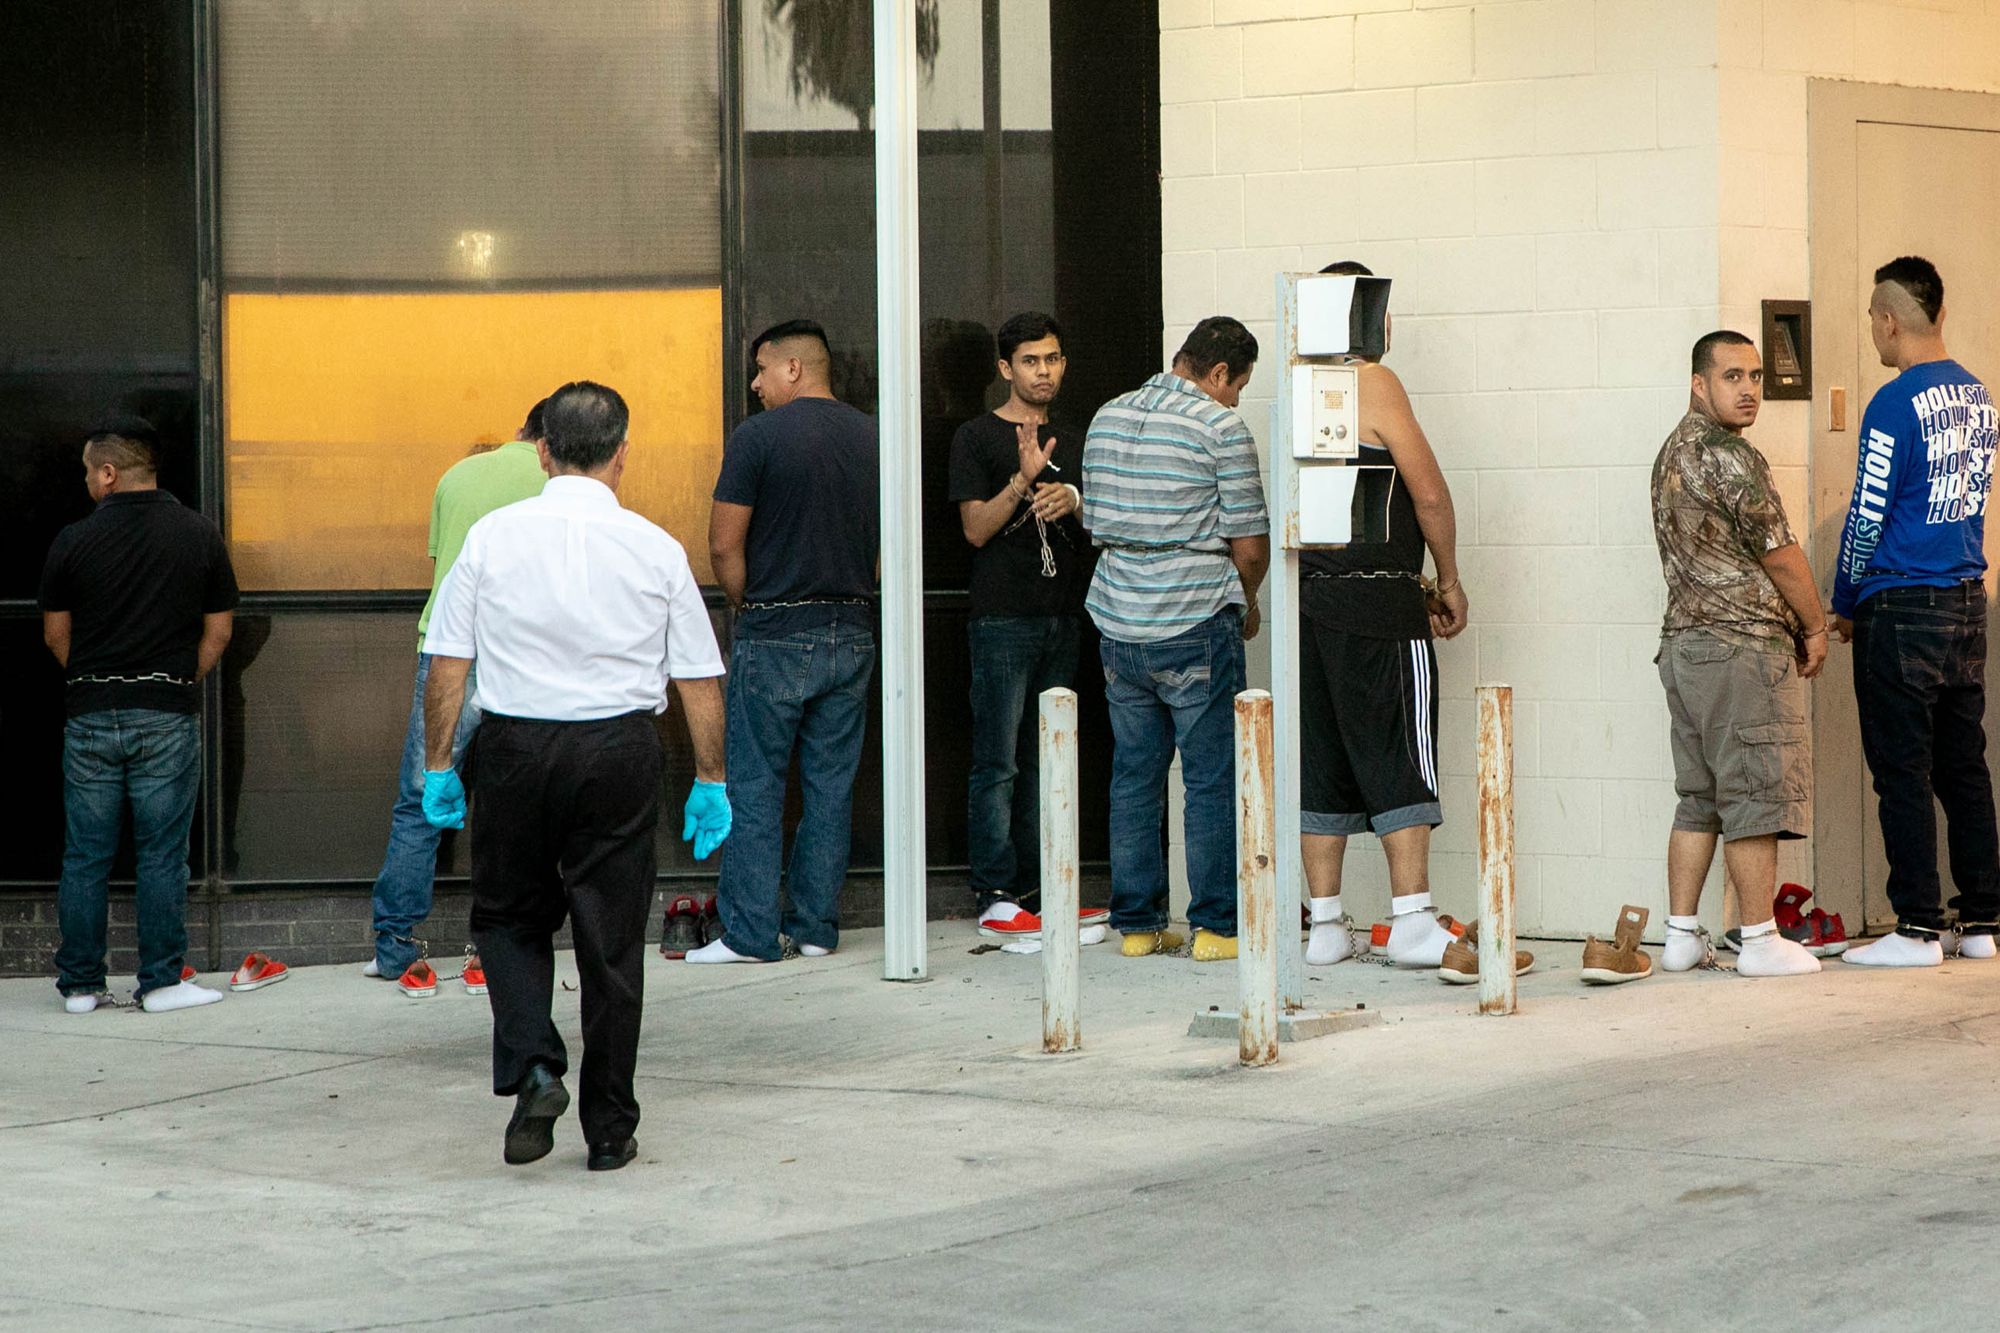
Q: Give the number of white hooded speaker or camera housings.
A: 2